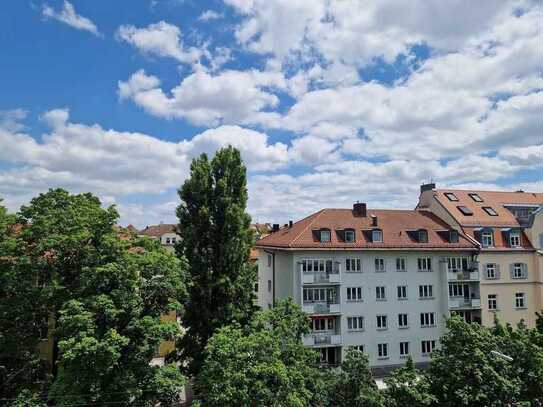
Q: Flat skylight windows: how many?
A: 4